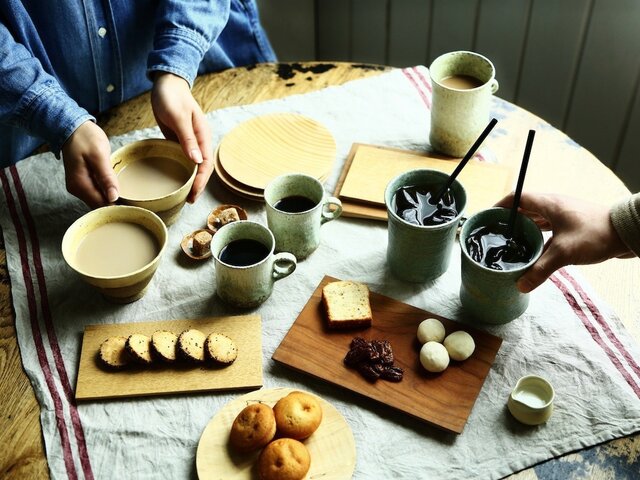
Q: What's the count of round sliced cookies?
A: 5